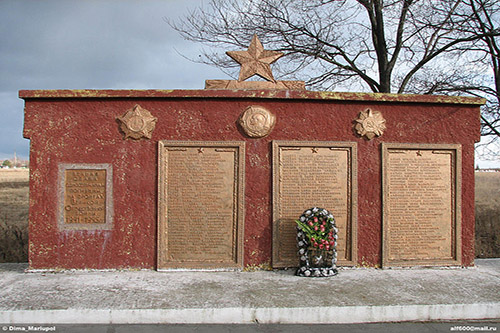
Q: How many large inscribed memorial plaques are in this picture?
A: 3